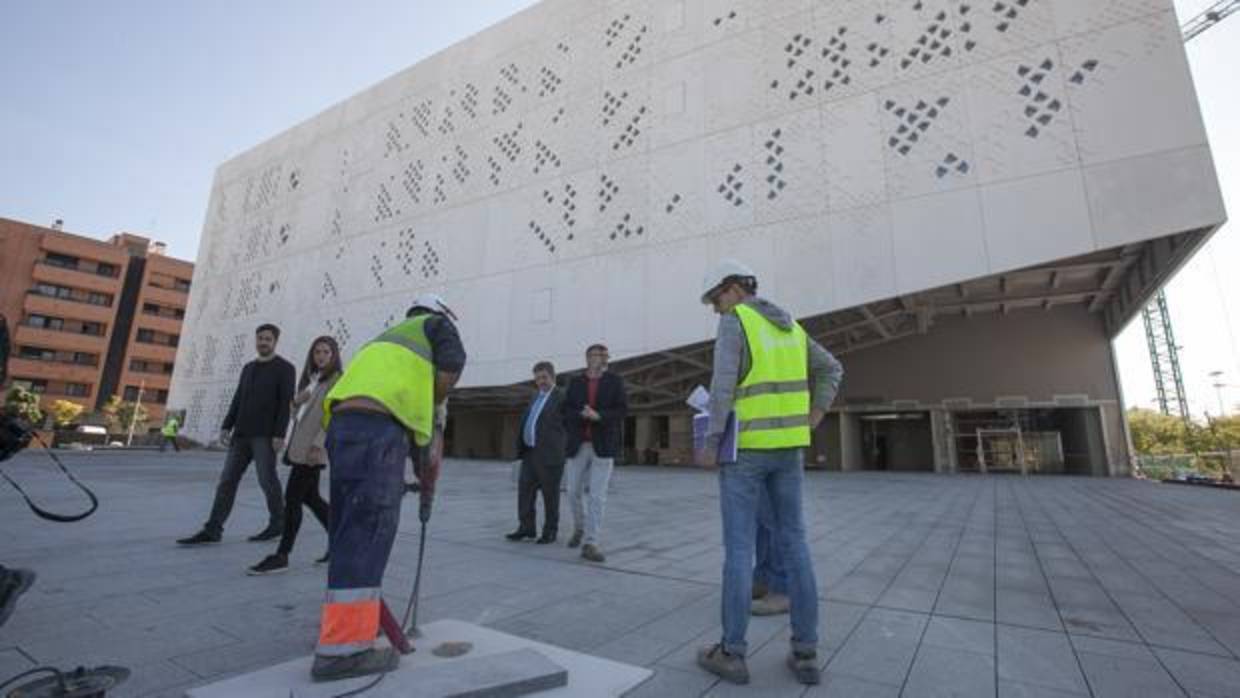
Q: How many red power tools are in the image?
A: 1